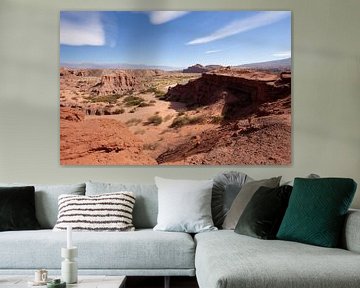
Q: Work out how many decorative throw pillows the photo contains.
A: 7